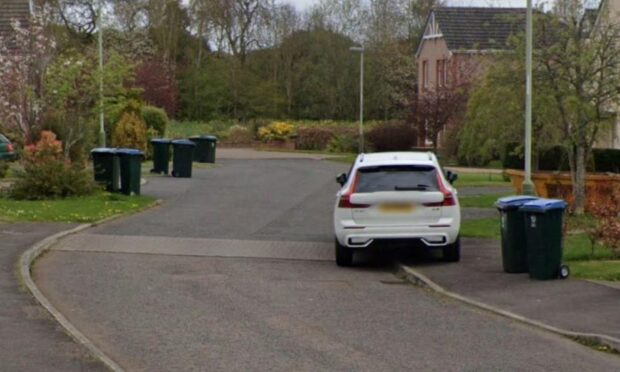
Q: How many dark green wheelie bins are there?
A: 8